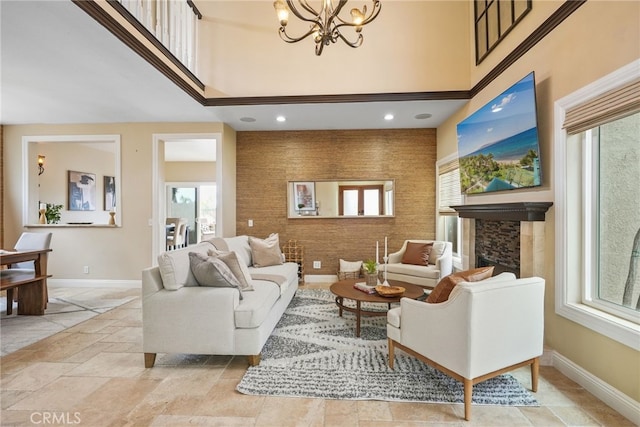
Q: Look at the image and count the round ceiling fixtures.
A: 4